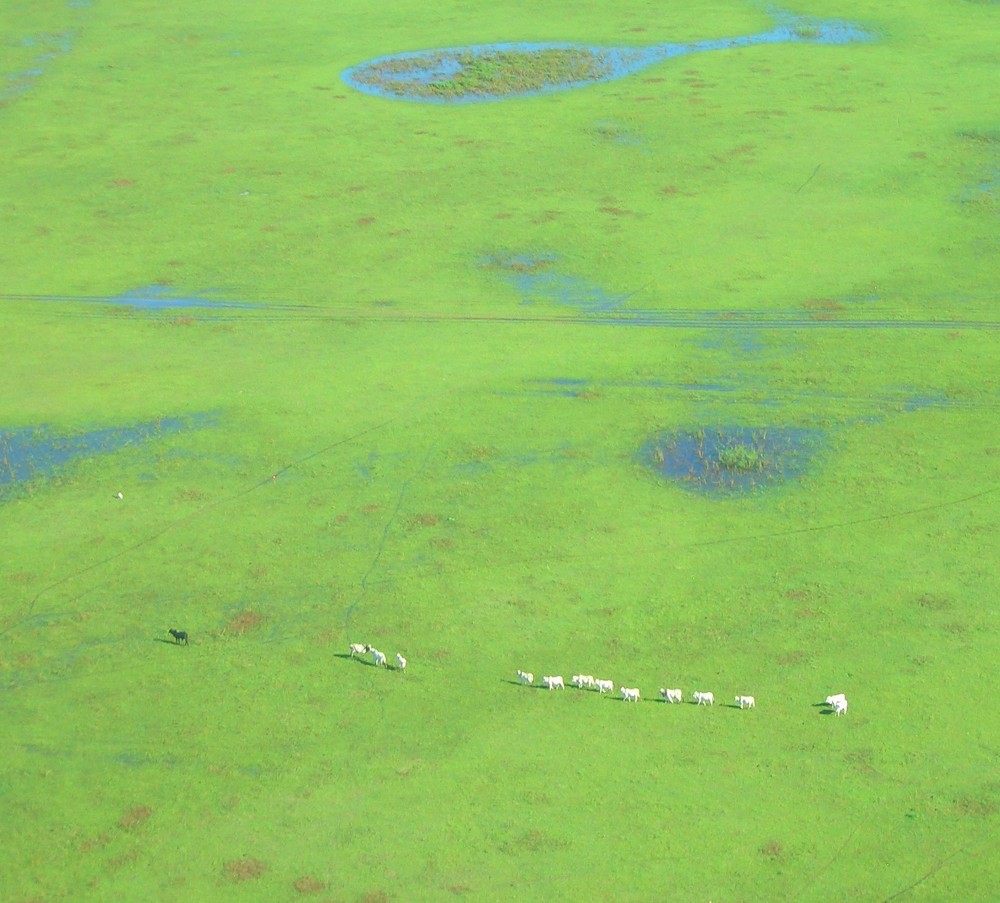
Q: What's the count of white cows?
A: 13